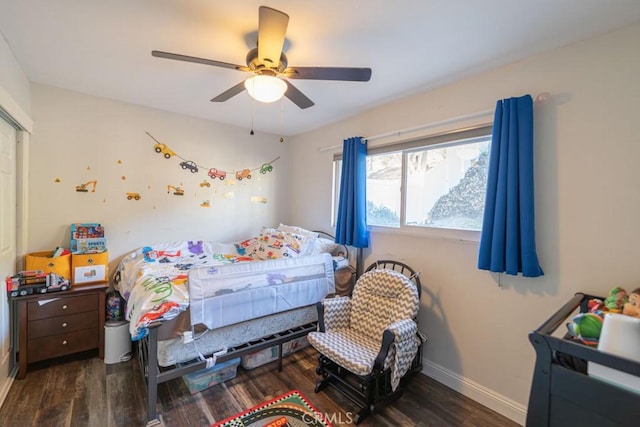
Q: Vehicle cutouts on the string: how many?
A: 5